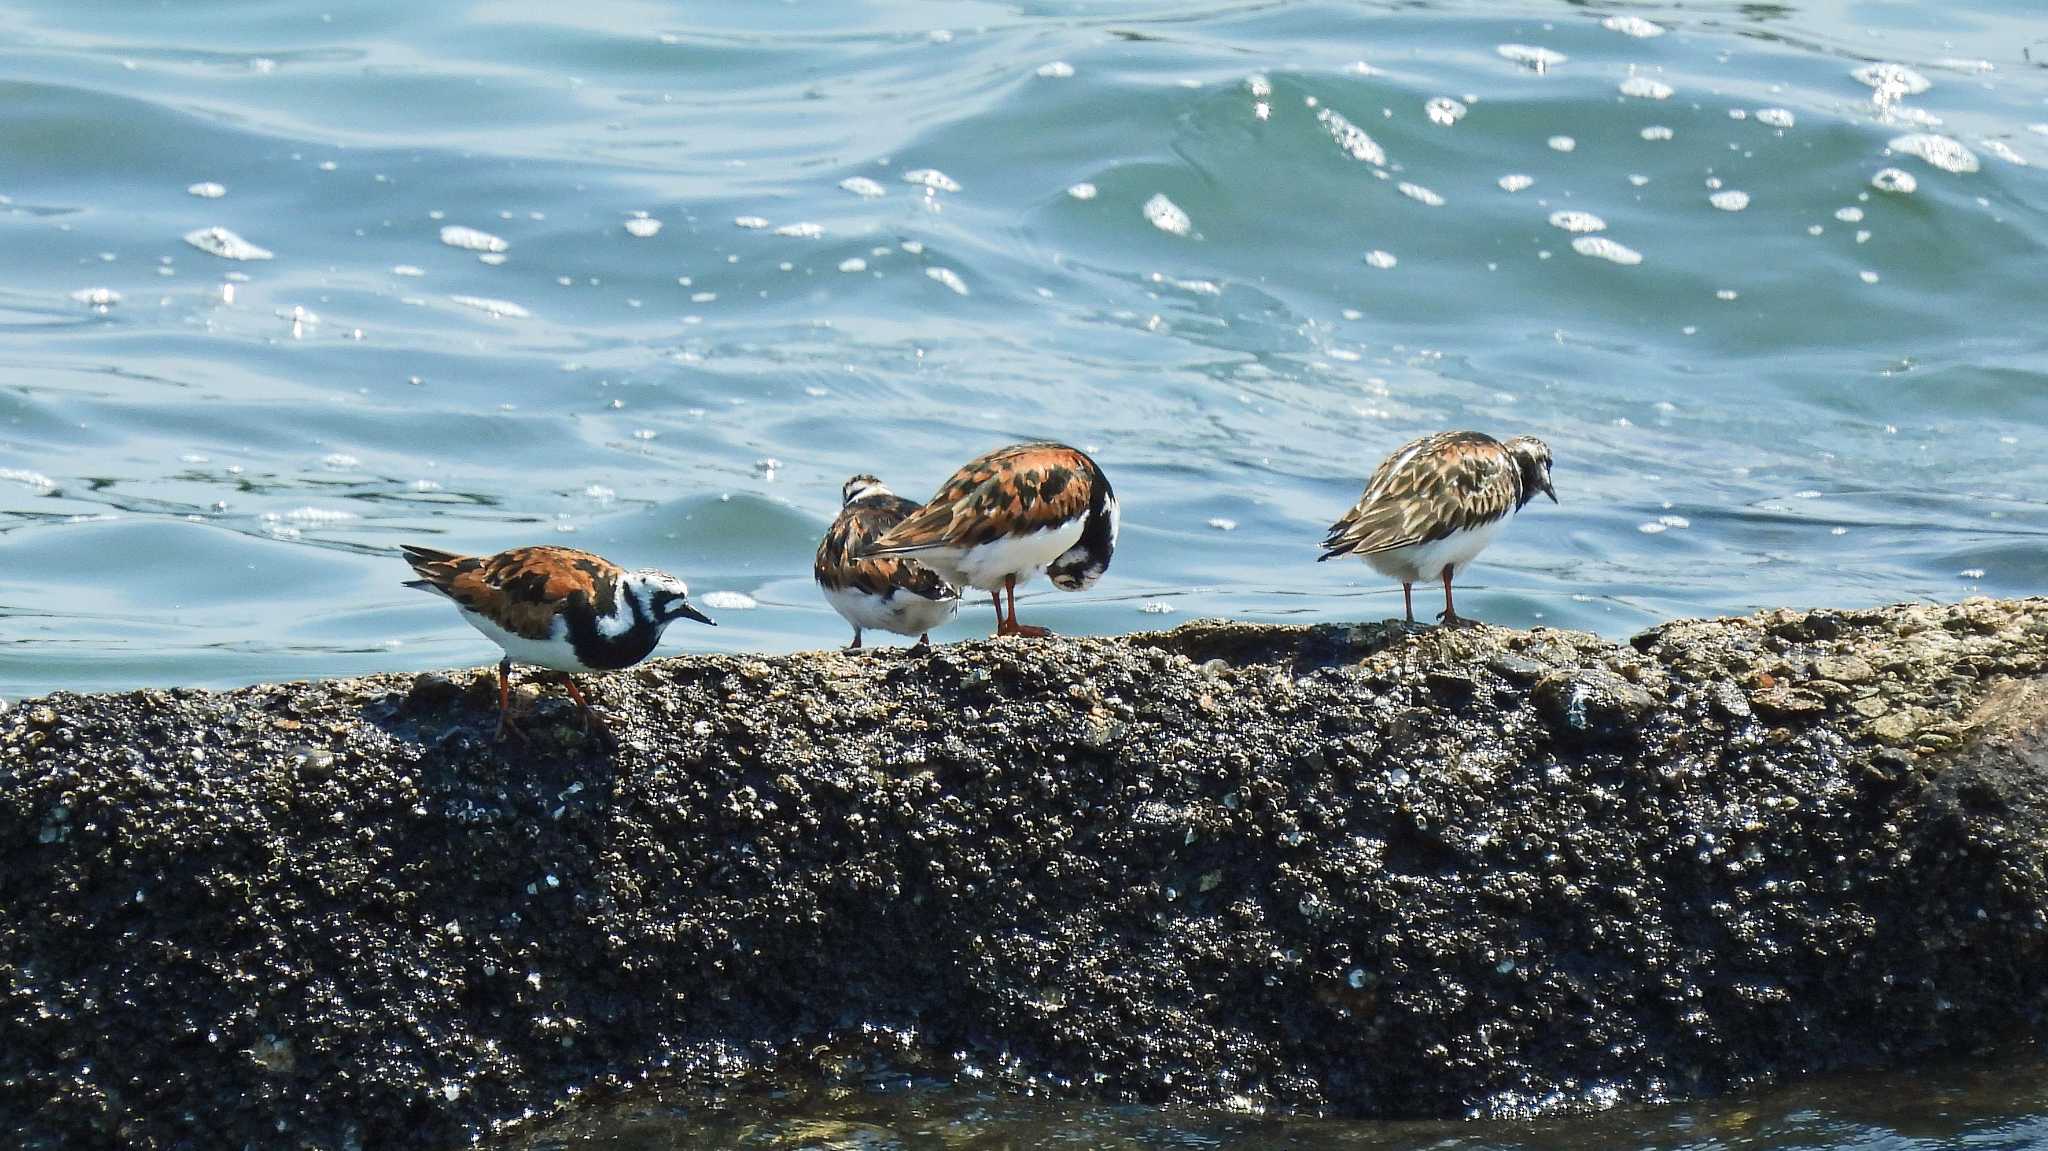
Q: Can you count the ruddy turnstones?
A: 4